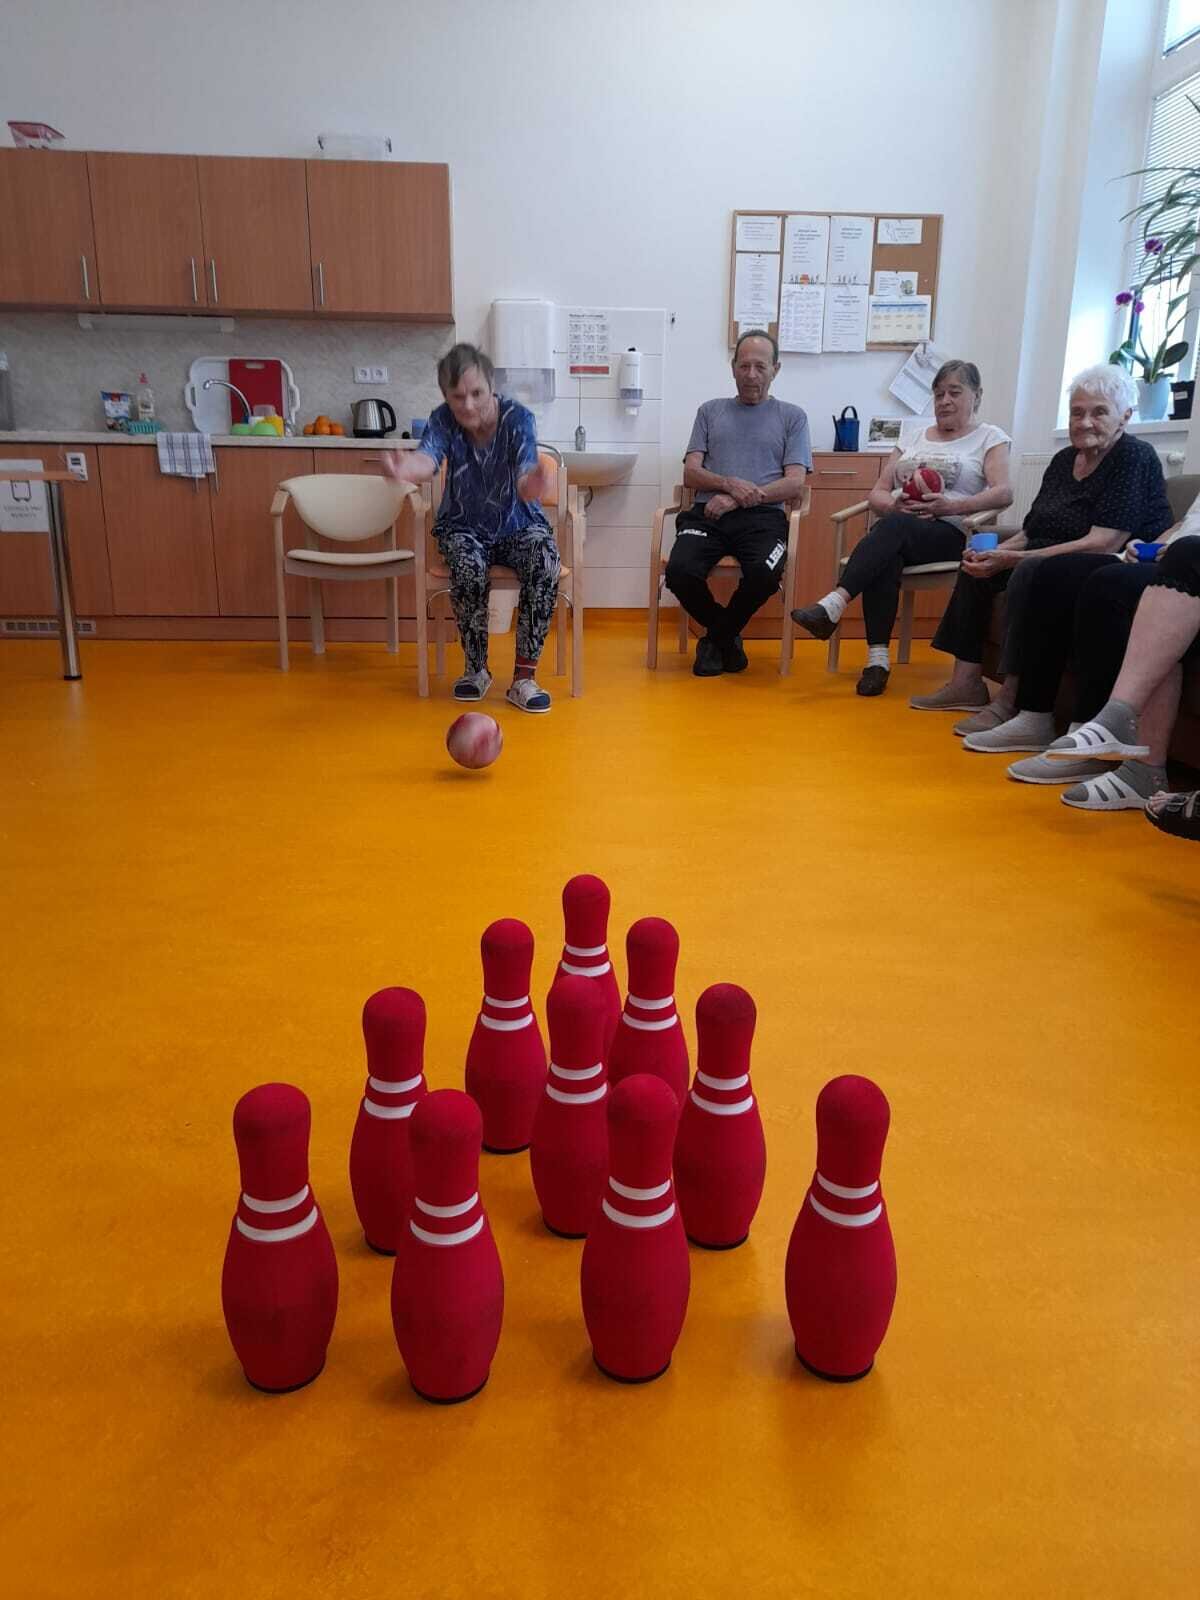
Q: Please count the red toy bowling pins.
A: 10